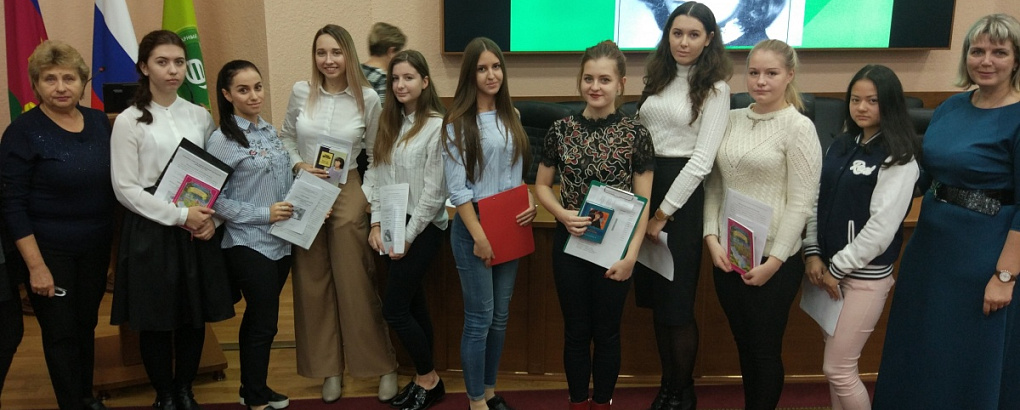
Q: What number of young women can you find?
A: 9